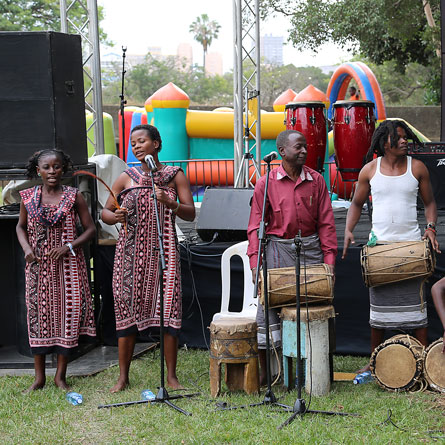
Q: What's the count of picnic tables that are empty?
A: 0